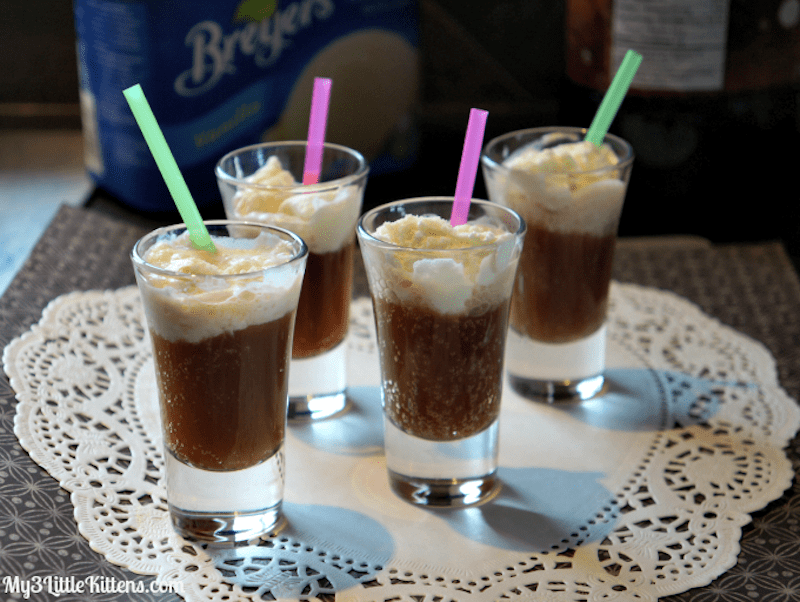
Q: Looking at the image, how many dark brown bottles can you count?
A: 1